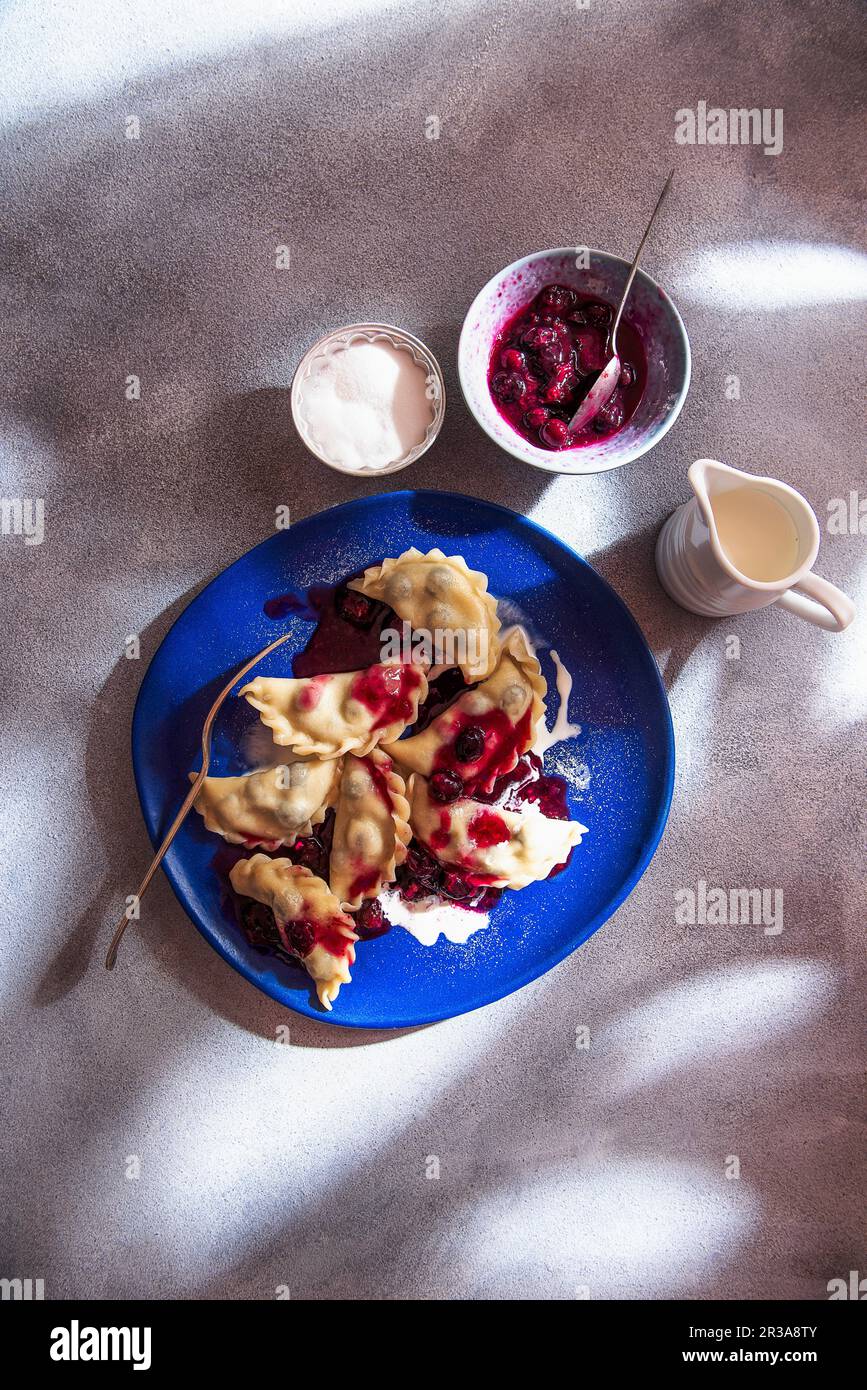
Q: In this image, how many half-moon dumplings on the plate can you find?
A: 7